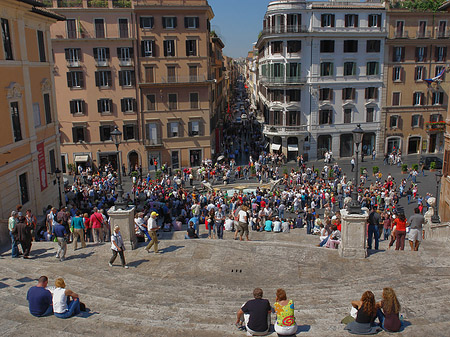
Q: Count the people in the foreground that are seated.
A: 6